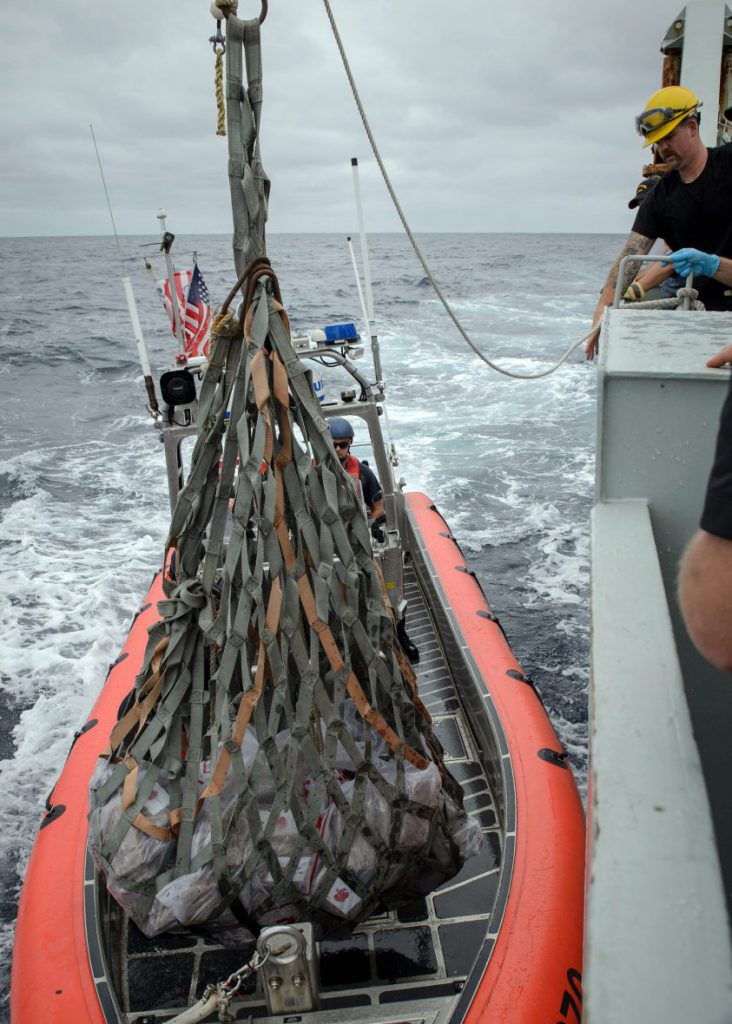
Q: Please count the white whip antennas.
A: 3